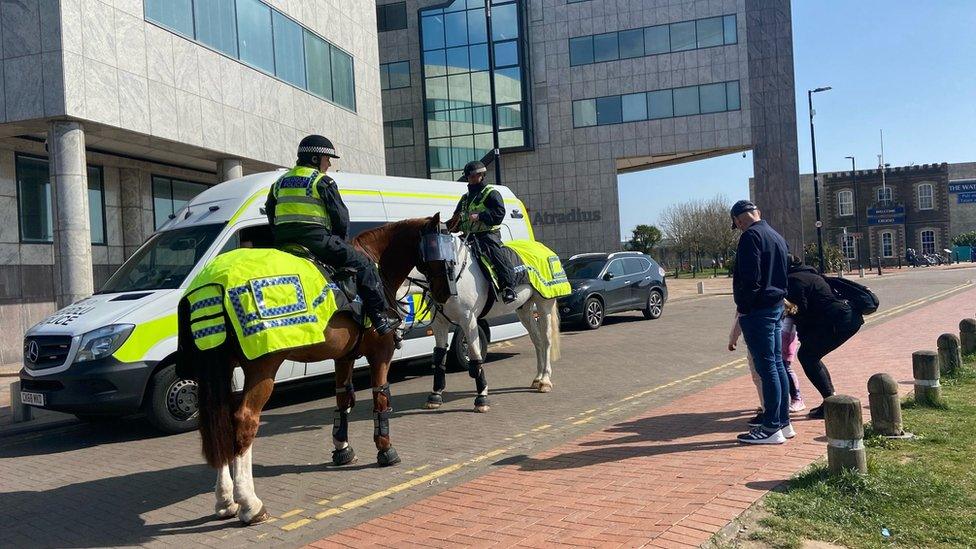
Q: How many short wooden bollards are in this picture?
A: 5